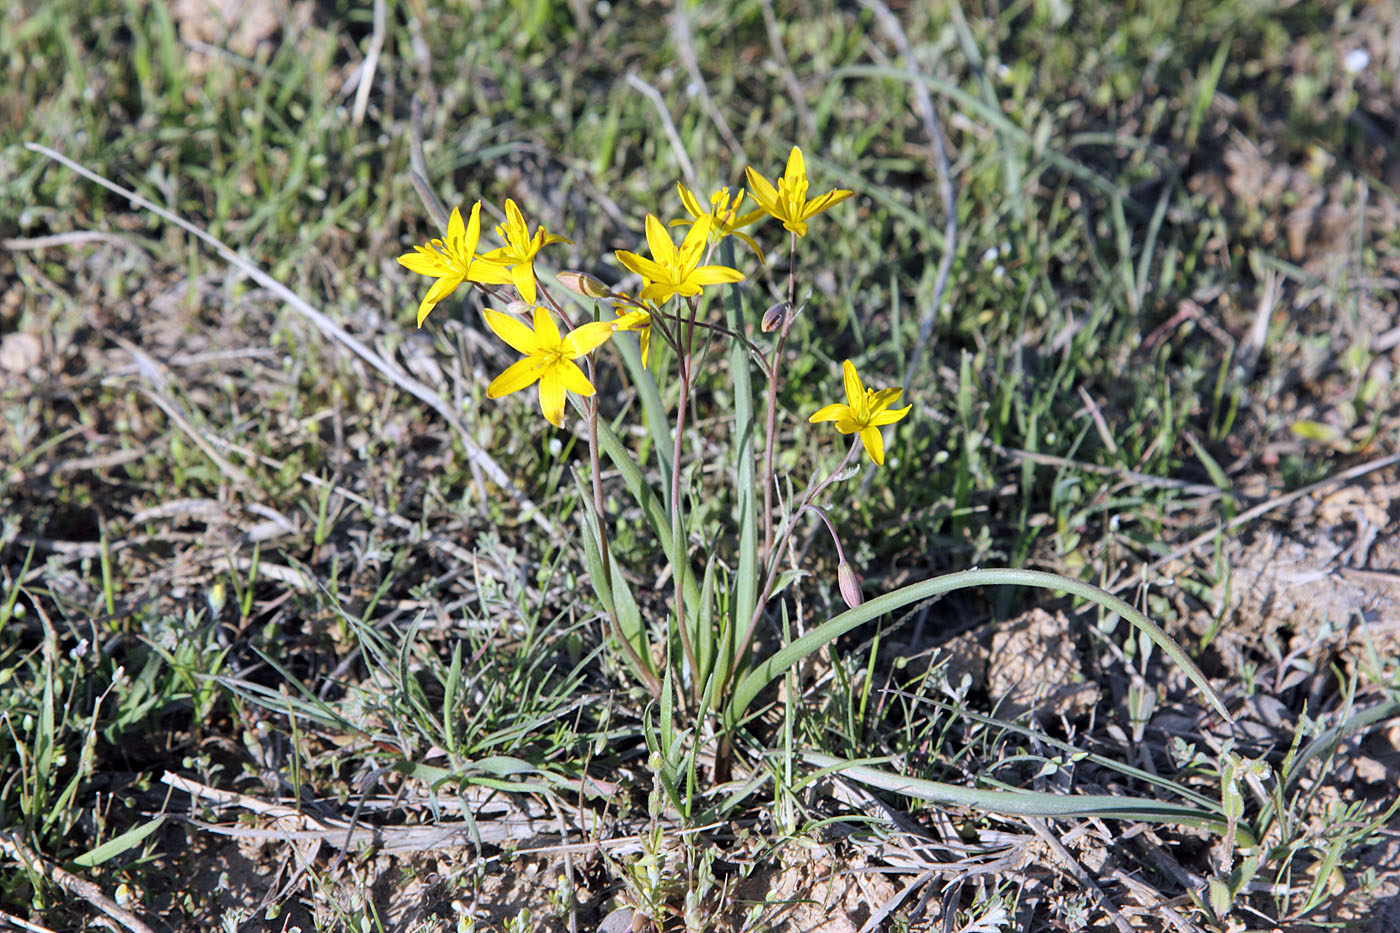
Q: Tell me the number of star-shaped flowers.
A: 8